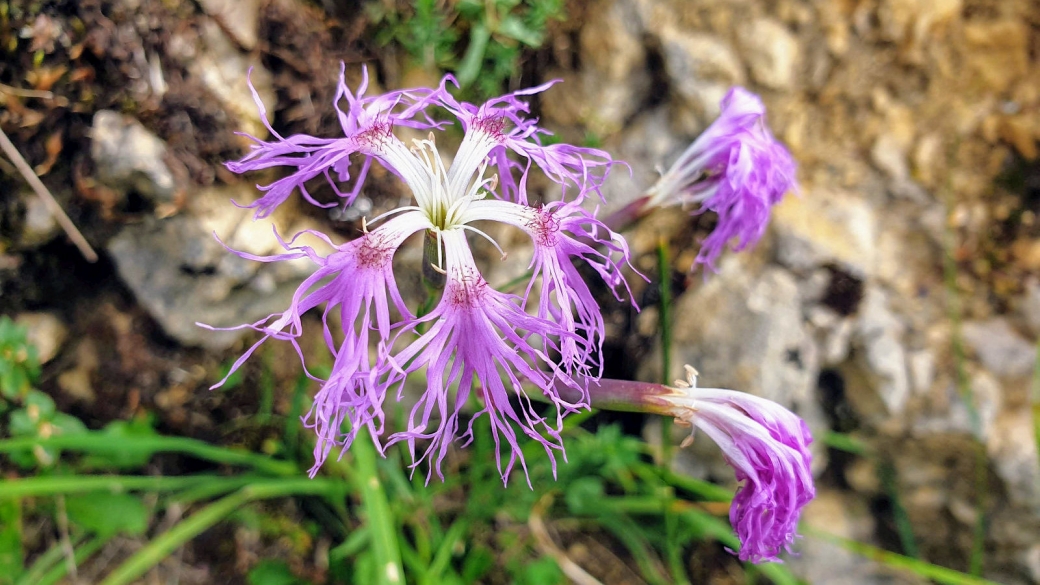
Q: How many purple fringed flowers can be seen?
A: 3